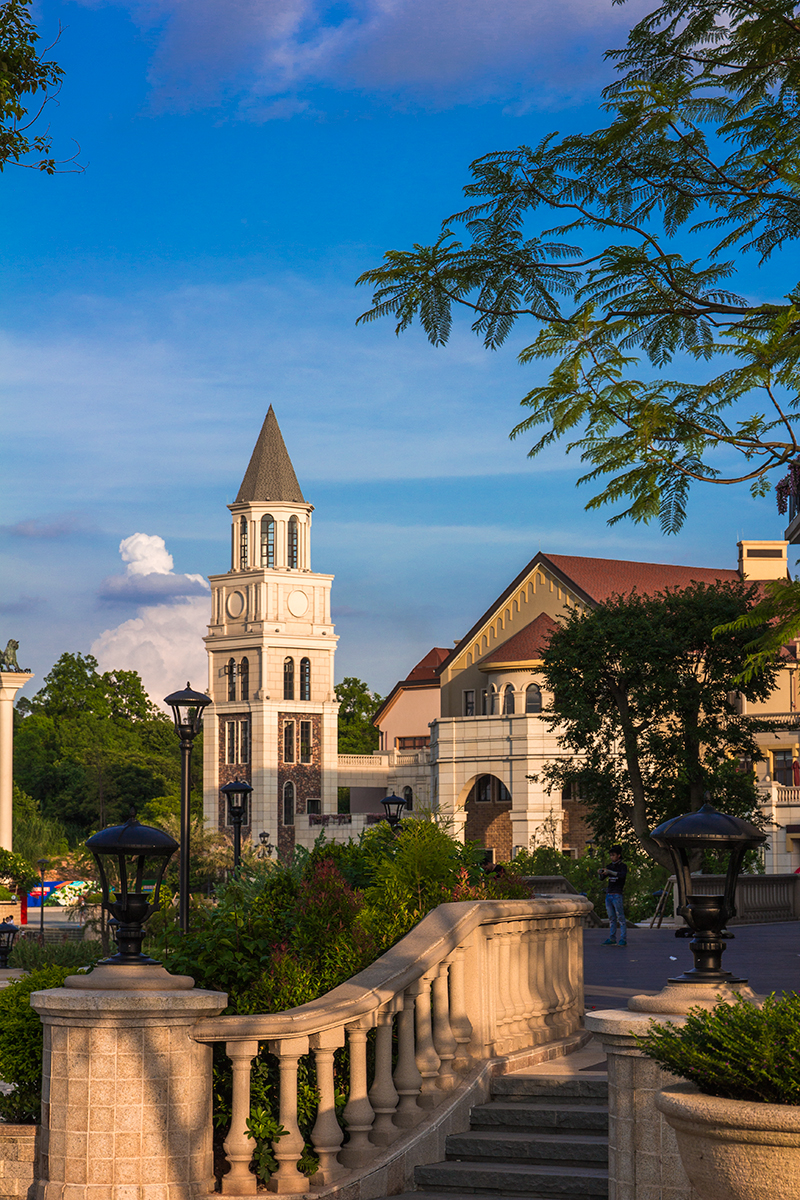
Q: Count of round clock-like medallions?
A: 2